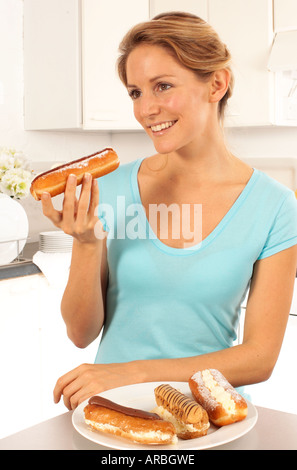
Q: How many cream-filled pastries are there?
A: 4